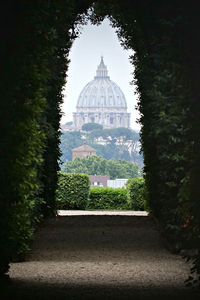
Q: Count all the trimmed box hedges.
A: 3